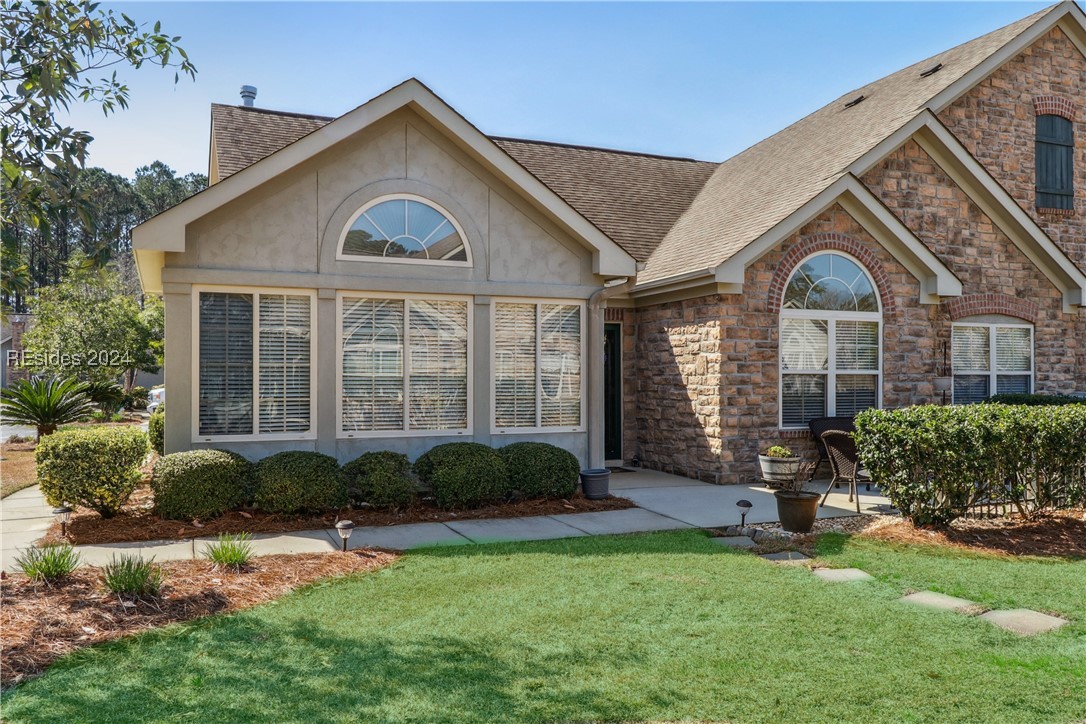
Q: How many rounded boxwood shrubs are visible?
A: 5